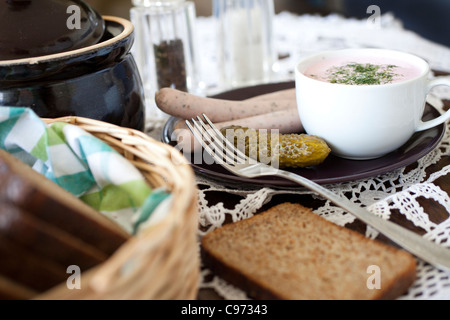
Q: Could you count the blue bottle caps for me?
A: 0